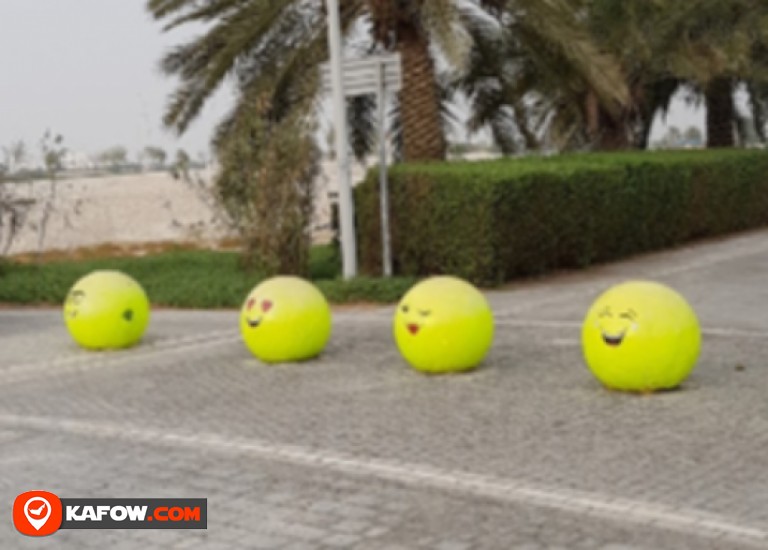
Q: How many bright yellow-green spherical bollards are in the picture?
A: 4